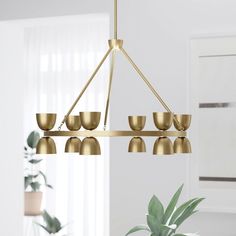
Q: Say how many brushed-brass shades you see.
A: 12